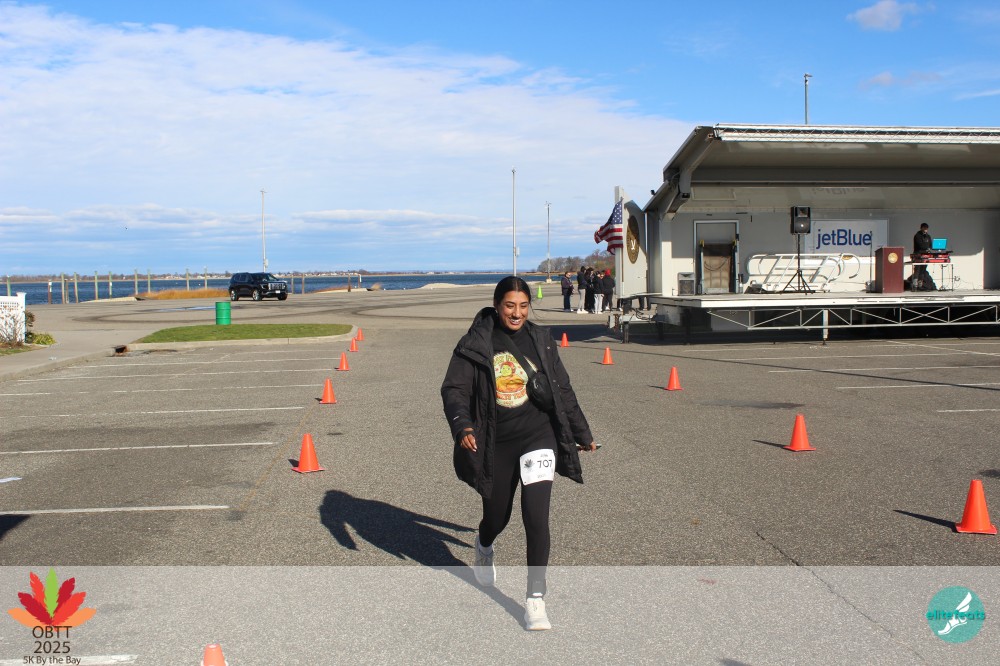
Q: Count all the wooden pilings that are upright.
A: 15